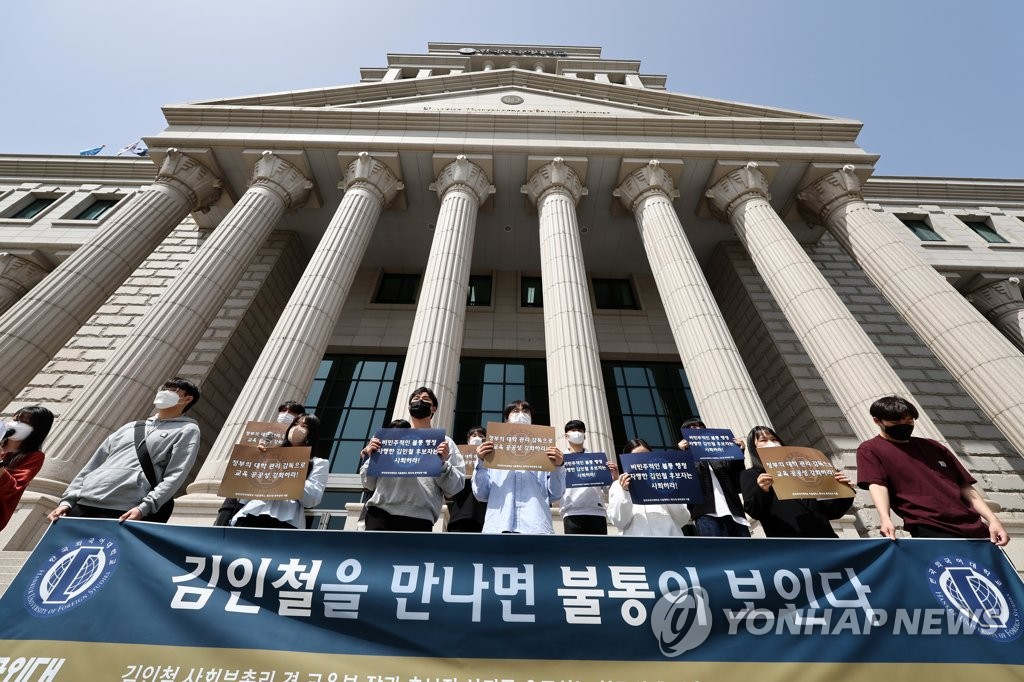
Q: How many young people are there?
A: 13